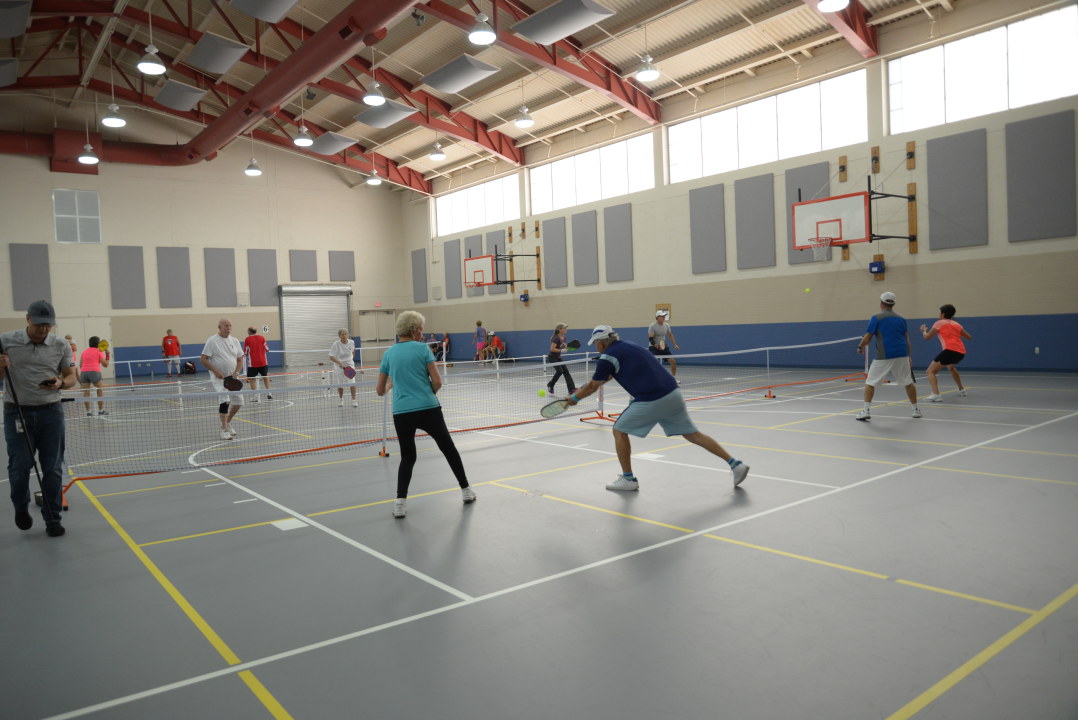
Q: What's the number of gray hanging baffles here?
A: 9